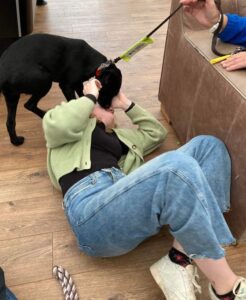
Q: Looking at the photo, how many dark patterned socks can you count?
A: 2